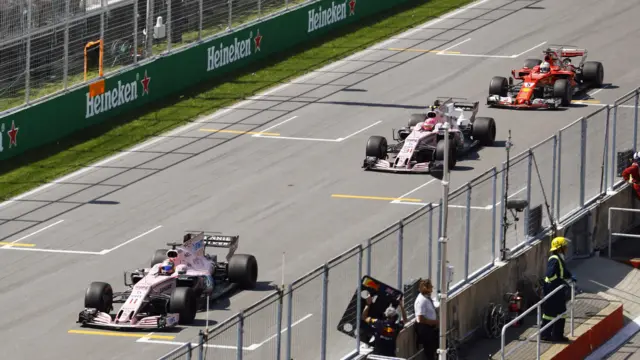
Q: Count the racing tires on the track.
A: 12